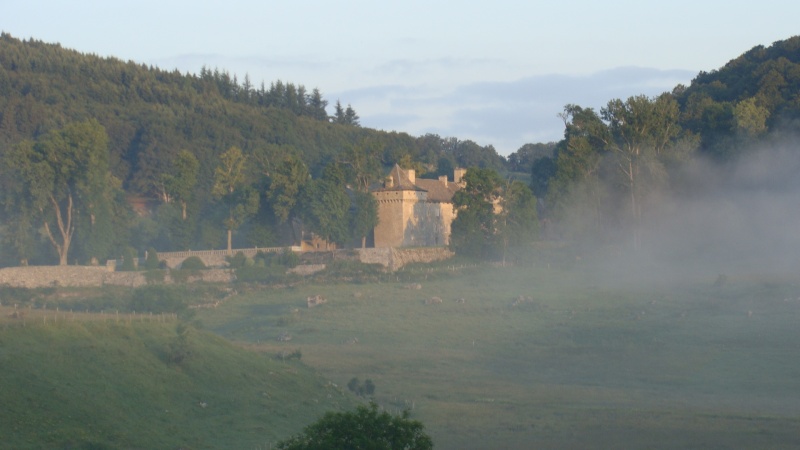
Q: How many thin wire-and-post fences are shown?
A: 1